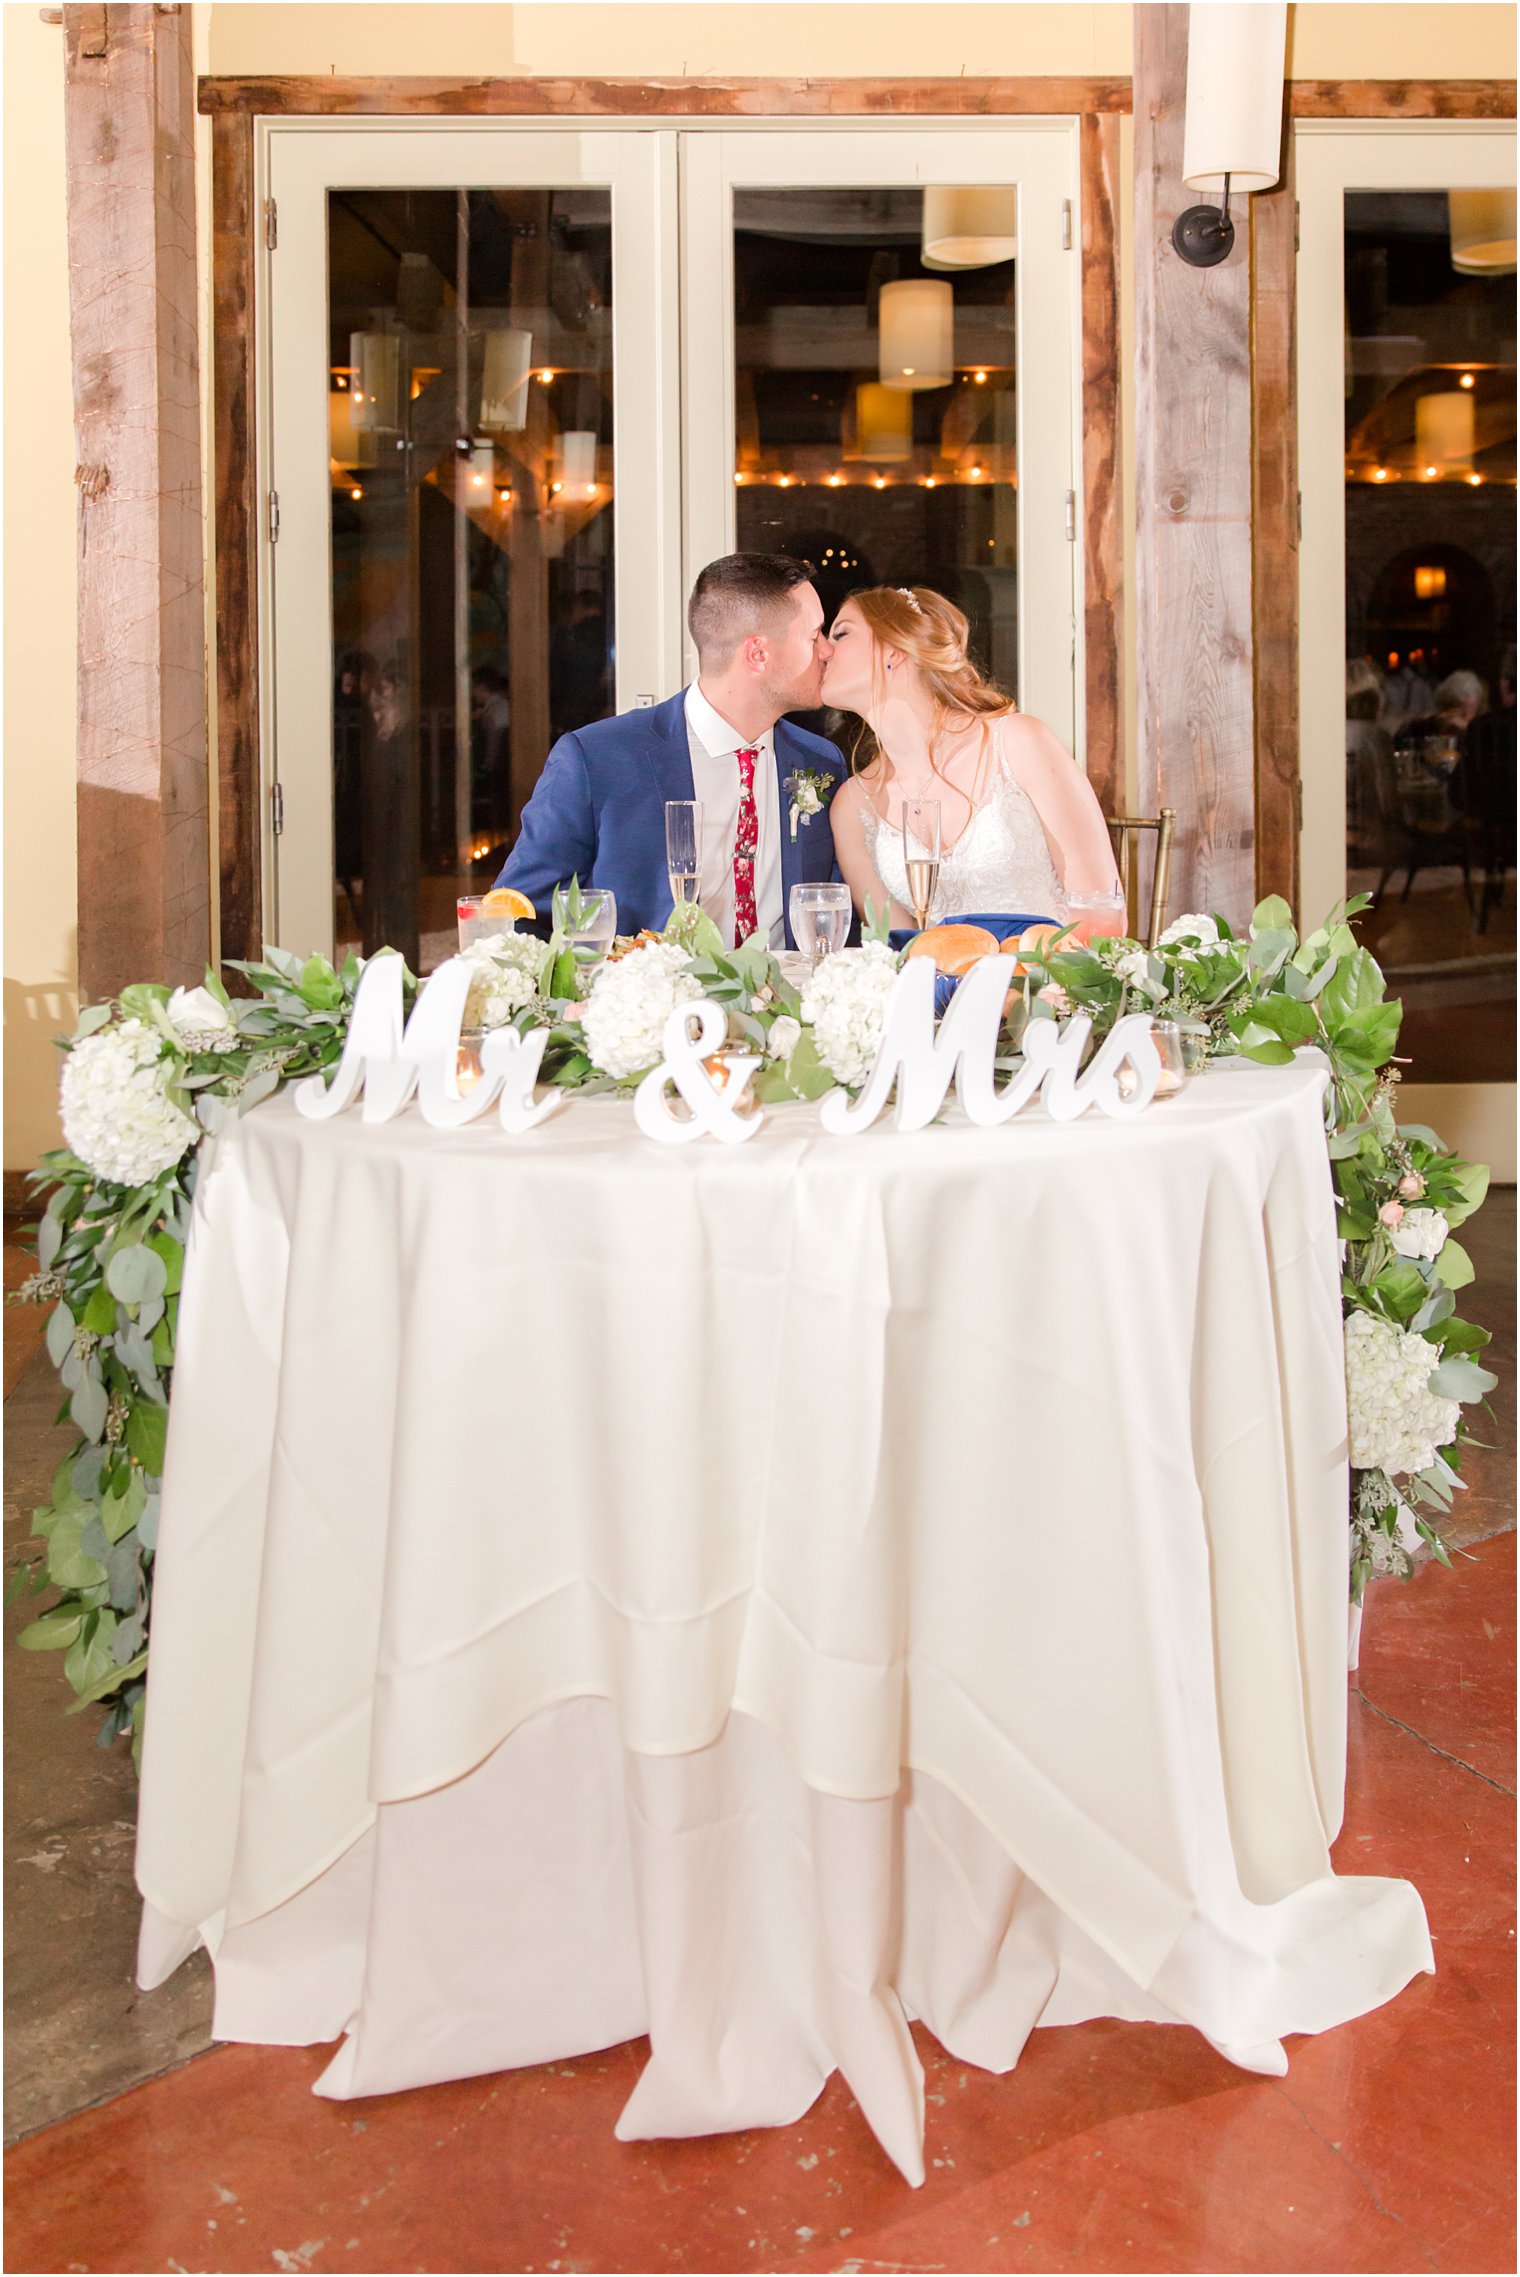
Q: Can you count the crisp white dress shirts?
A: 1